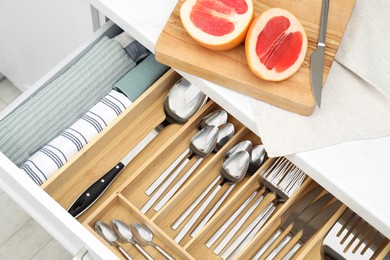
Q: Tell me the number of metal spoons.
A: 10